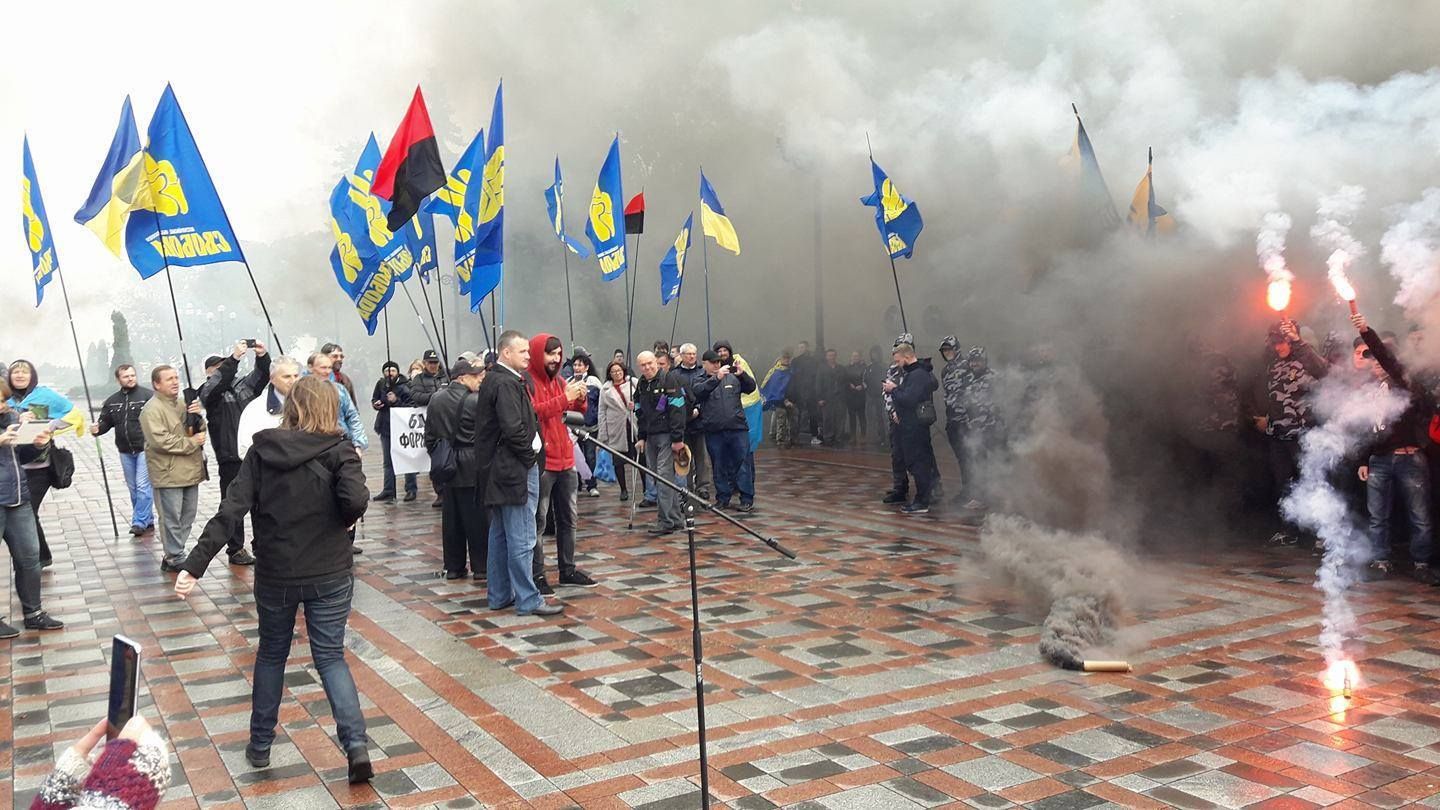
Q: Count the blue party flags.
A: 11